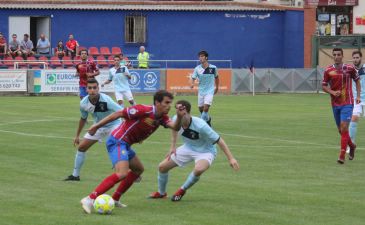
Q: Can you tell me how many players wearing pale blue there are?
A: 5